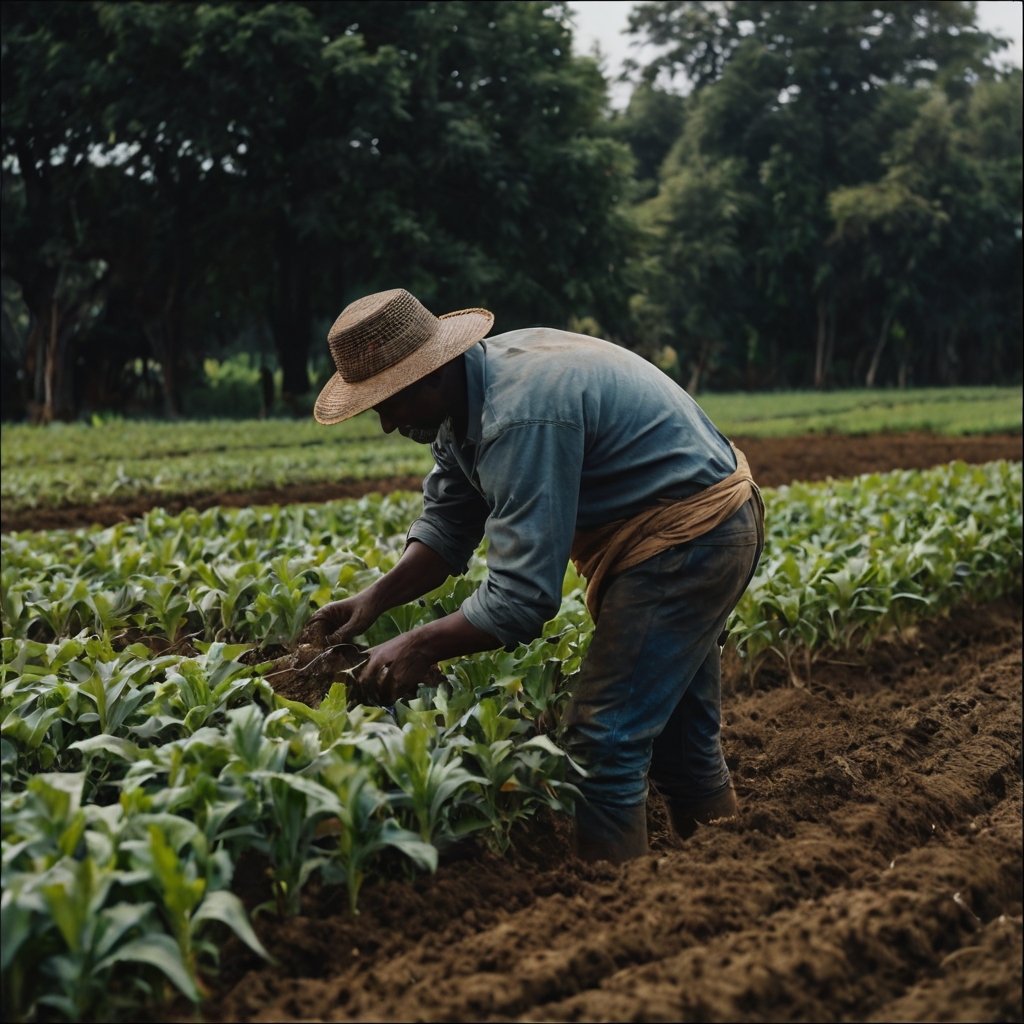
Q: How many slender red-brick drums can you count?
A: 0